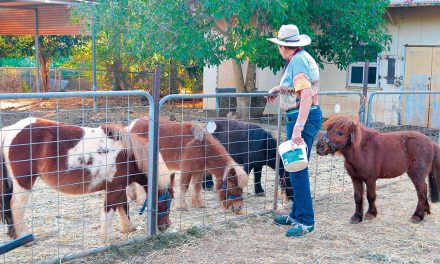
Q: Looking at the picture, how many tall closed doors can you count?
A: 2